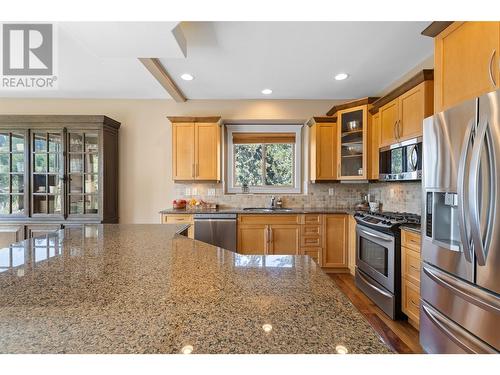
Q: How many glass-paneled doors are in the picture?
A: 4